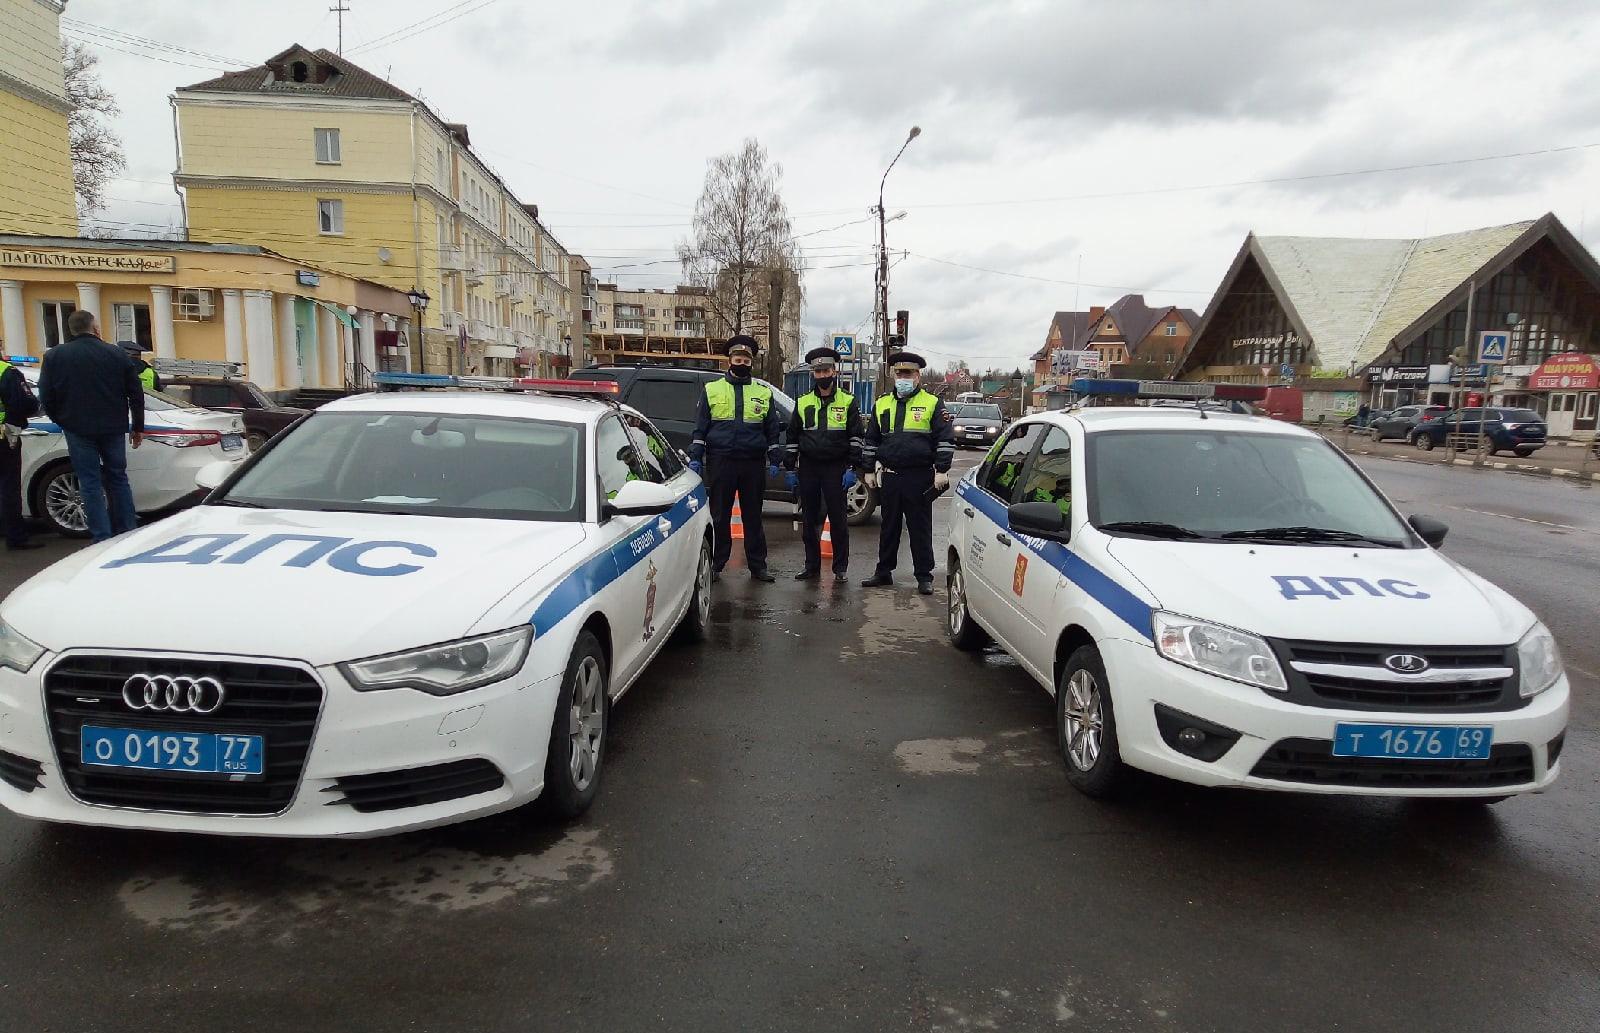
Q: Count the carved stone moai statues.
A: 0